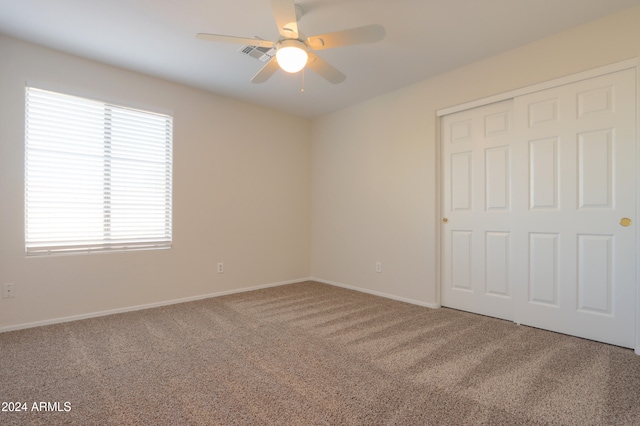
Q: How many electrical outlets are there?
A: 3